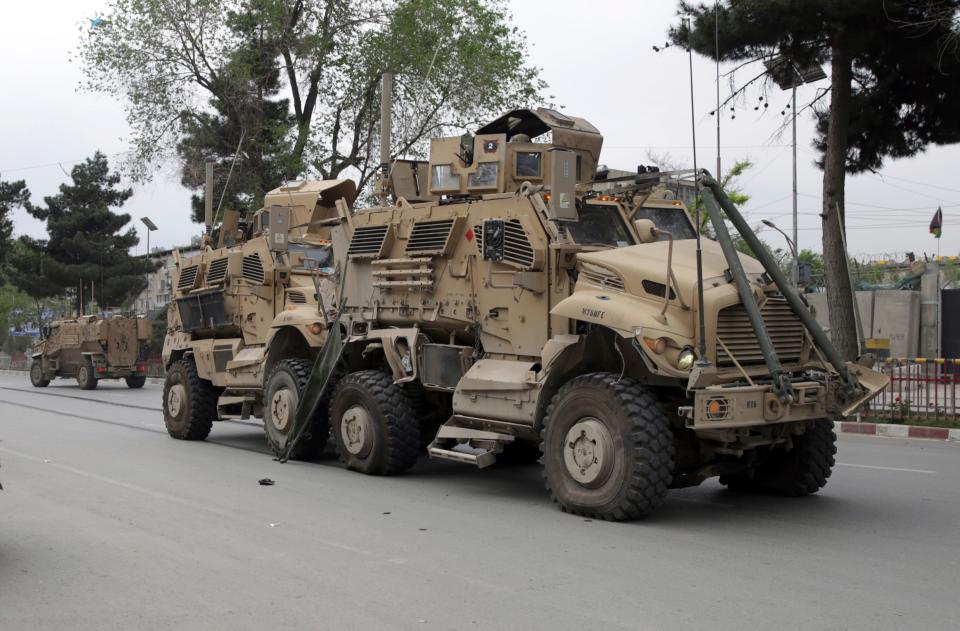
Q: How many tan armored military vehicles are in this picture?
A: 3